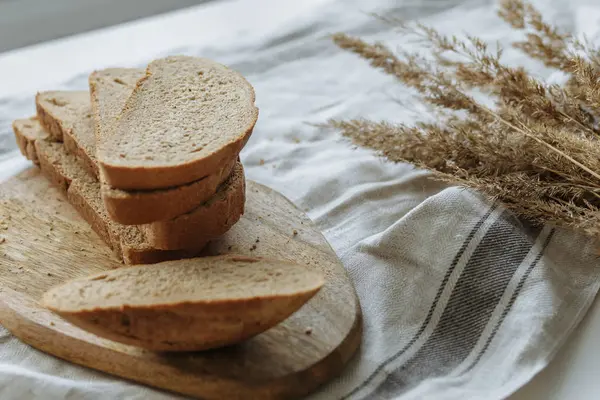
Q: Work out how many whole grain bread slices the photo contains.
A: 5